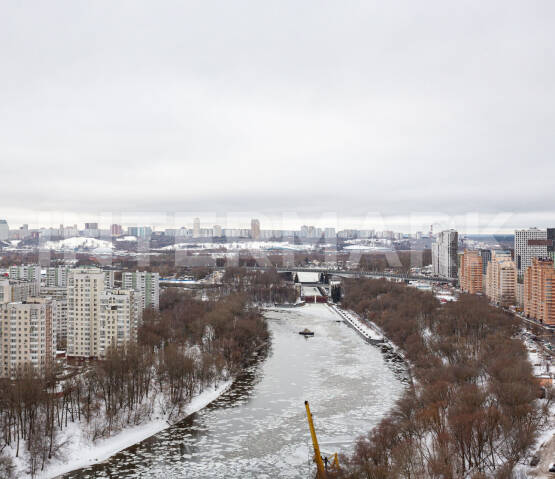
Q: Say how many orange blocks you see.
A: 3